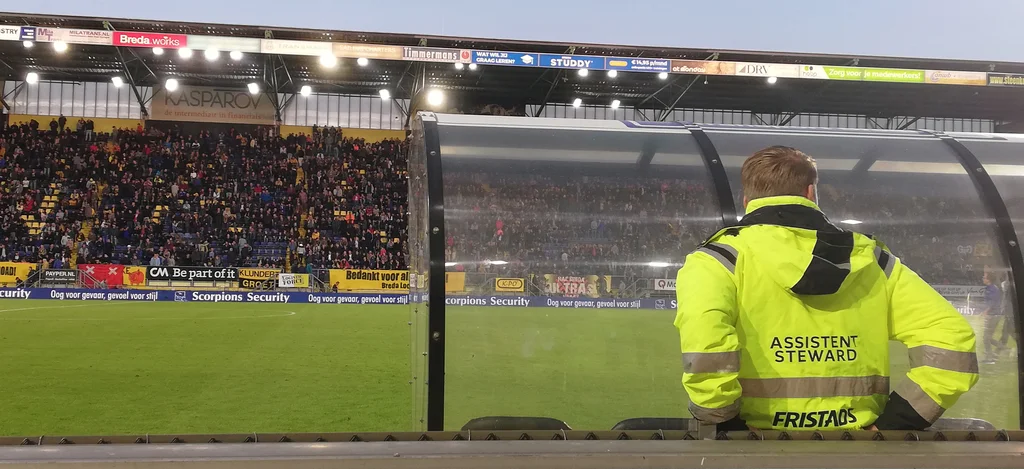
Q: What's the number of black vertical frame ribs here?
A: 3